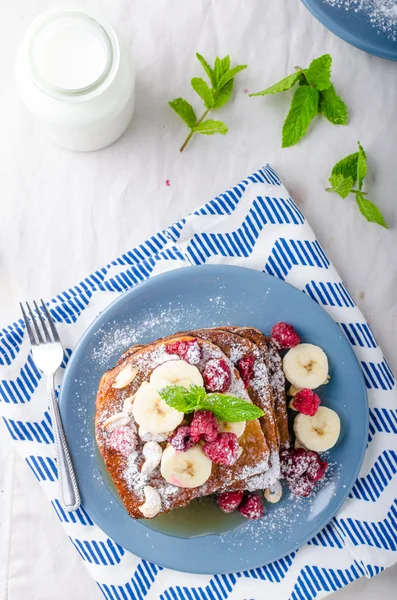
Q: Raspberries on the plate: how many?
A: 14